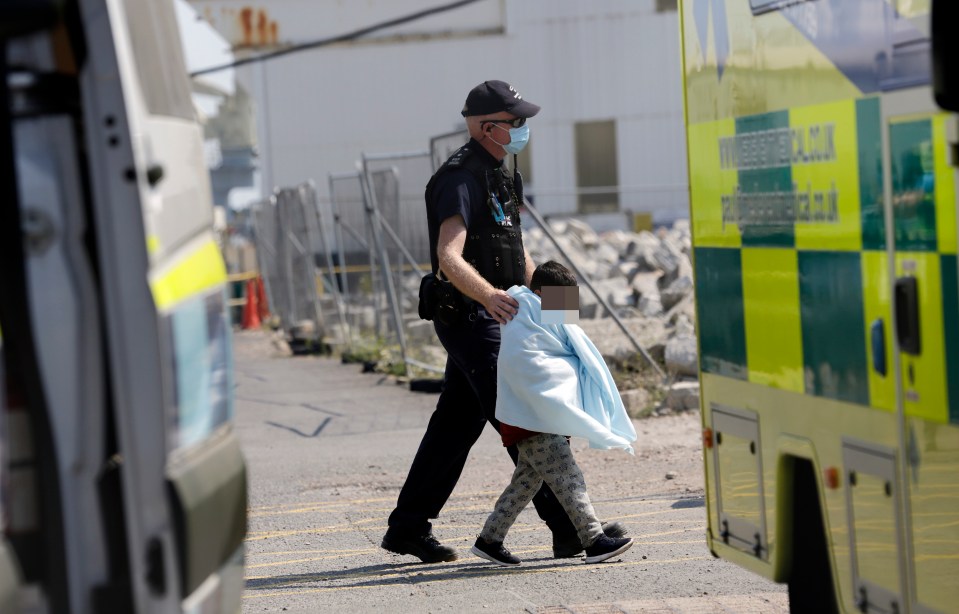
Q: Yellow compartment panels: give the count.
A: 2